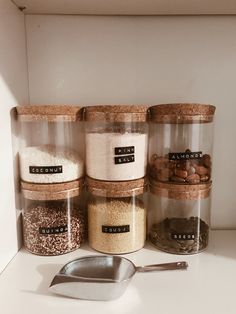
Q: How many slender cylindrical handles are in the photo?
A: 1